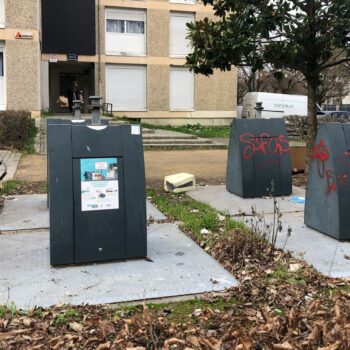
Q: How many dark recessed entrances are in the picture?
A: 1